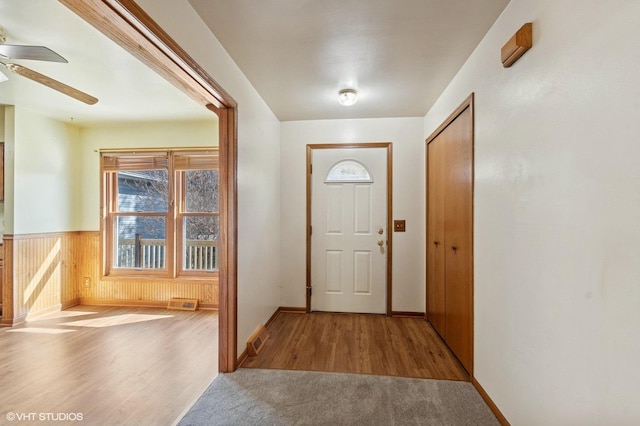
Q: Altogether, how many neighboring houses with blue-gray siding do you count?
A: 1